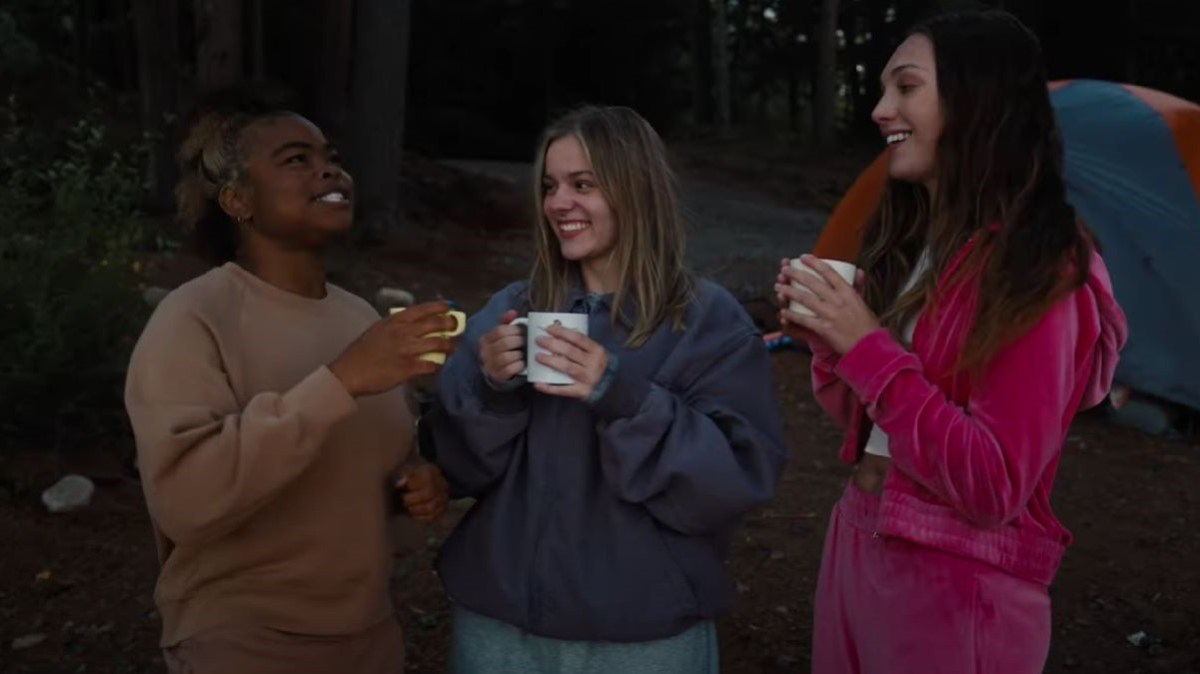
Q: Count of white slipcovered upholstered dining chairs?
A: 0